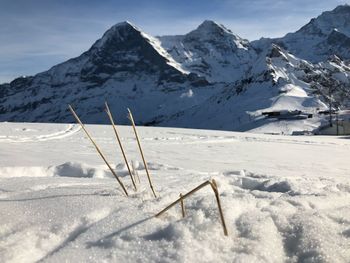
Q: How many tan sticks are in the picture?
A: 5